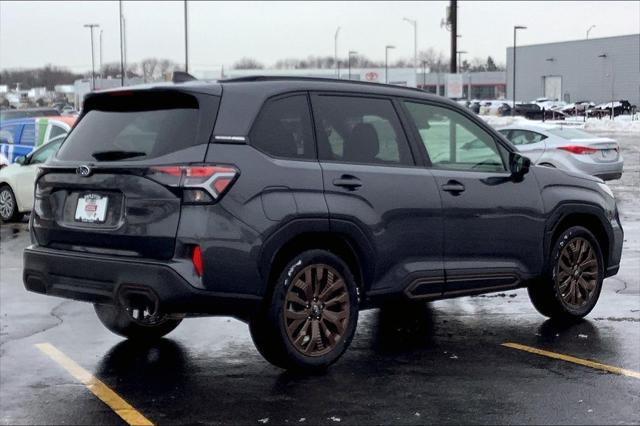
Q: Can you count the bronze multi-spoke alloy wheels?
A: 2